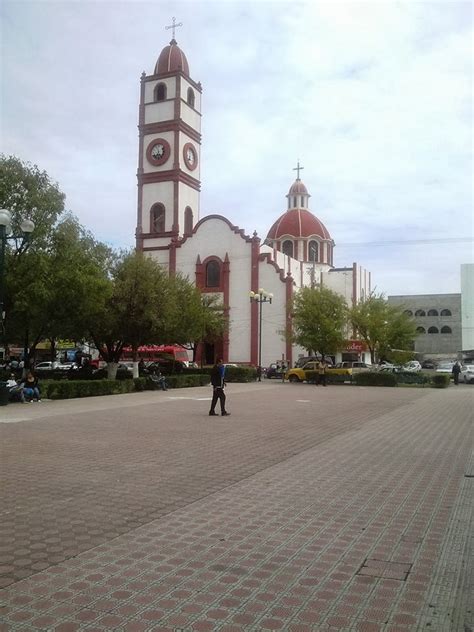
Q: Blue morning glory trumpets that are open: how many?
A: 0